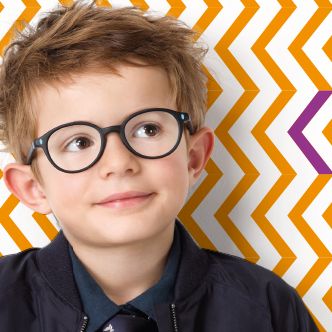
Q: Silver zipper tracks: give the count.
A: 2